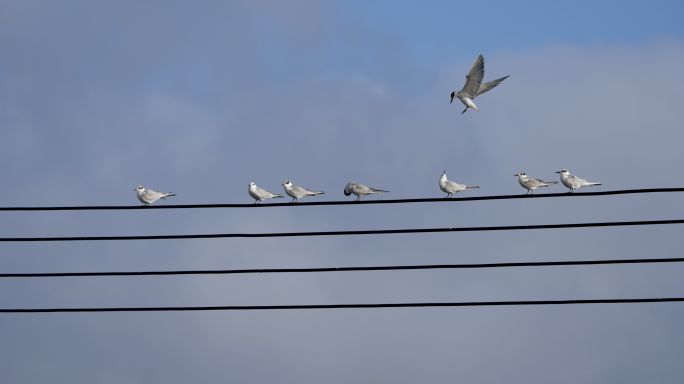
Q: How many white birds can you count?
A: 8